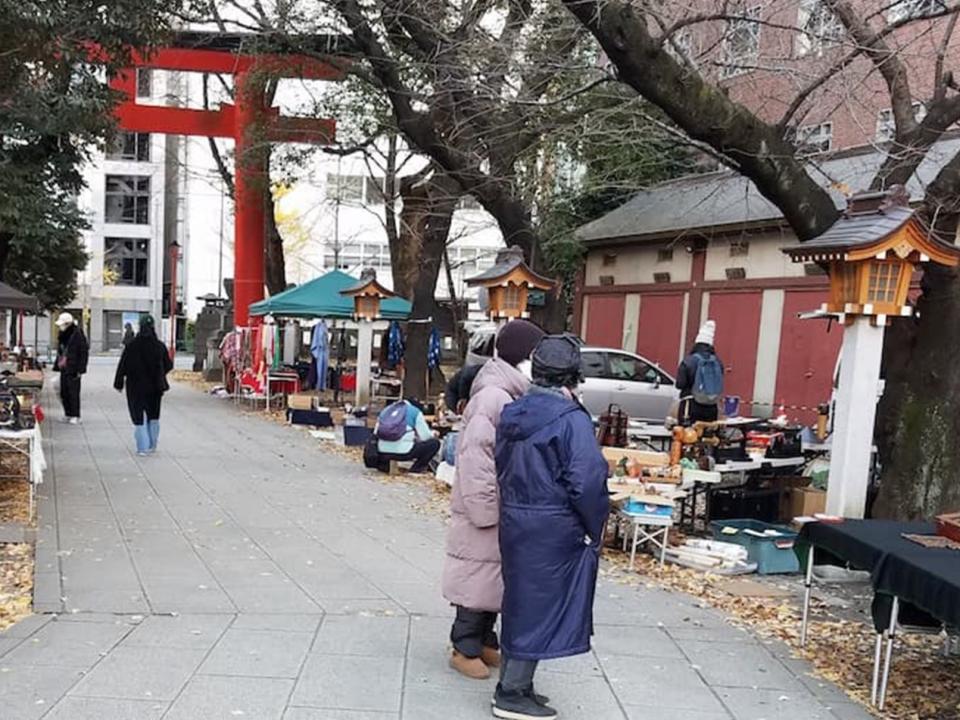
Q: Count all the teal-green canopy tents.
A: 1